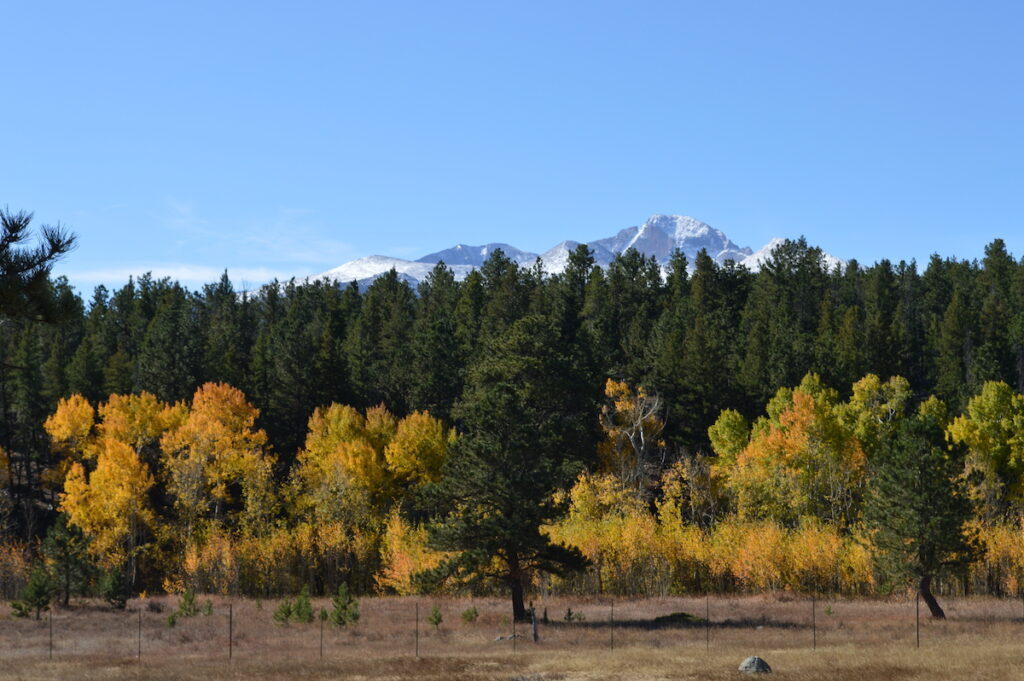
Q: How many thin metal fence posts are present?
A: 10